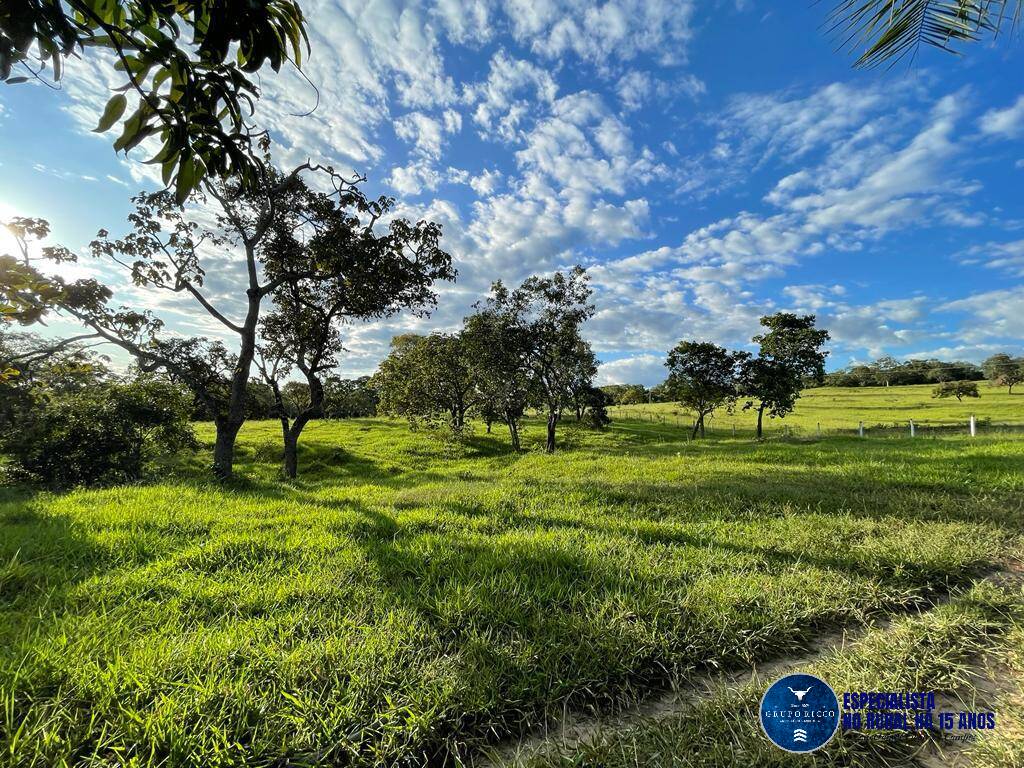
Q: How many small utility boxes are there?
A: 0